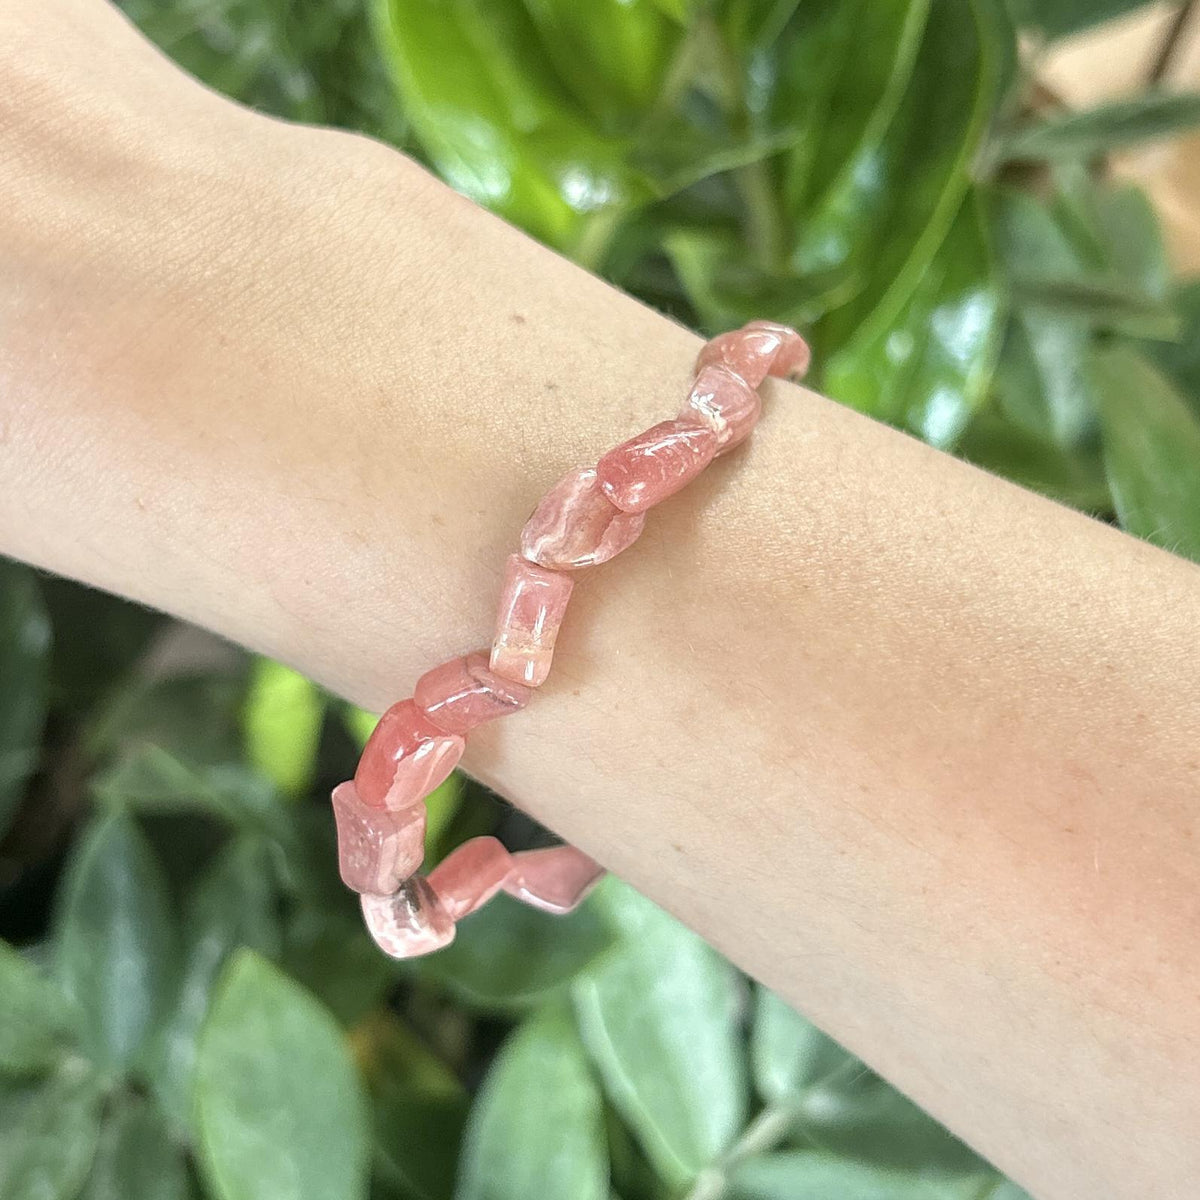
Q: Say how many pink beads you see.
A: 12